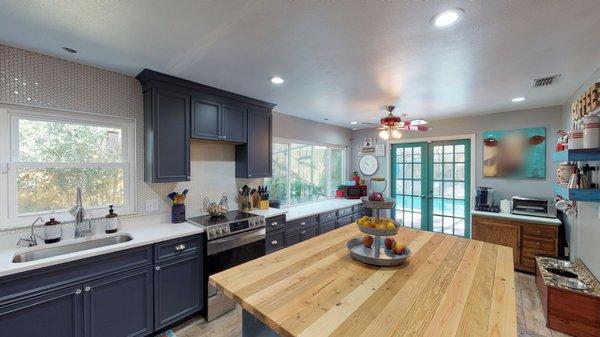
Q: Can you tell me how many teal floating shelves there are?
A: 2